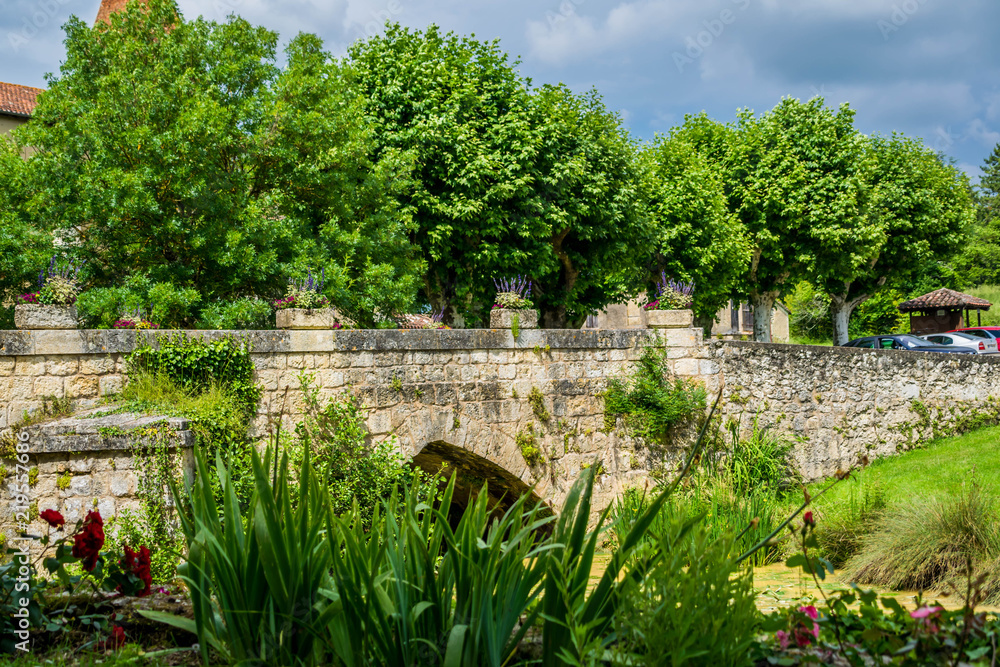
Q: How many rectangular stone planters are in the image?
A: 4